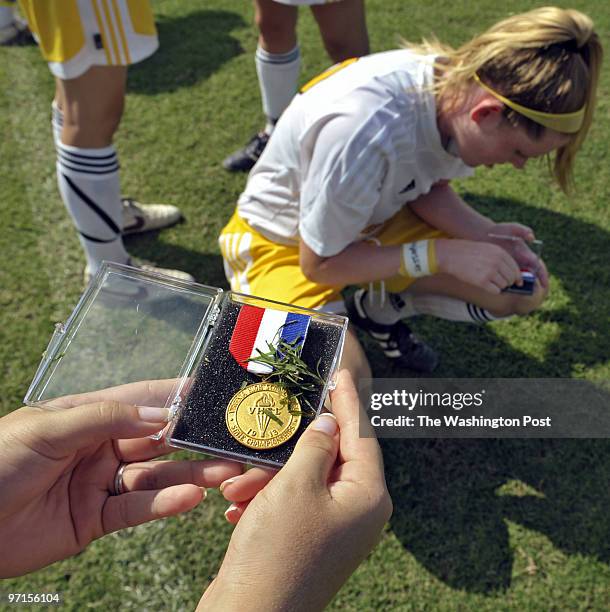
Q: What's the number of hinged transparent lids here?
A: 2